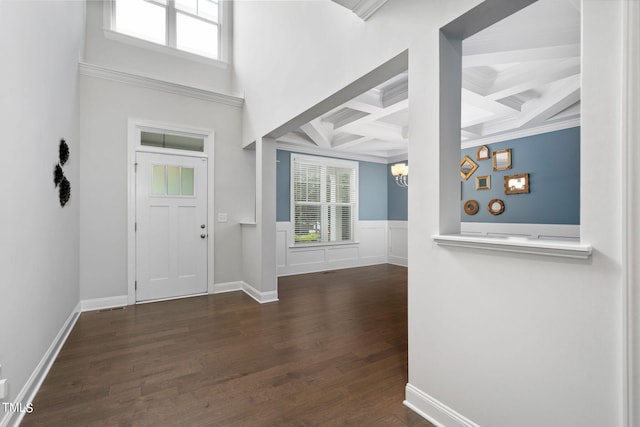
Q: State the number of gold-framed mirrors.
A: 7